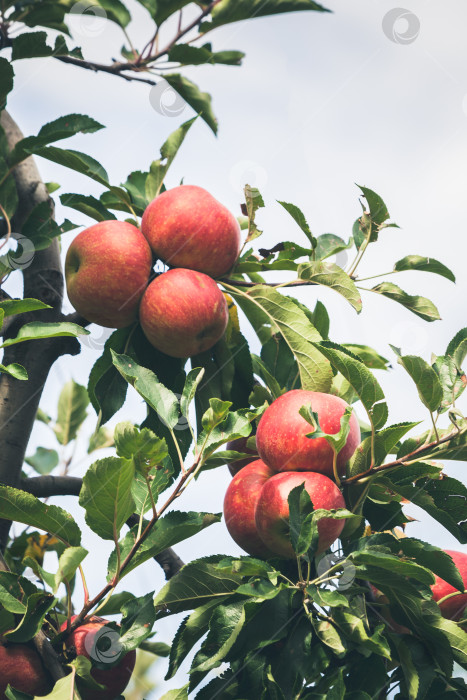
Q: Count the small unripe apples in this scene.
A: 0